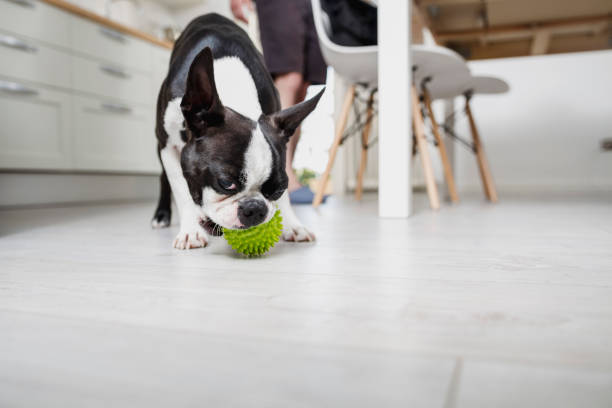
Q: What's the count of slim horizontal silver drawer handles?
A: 6